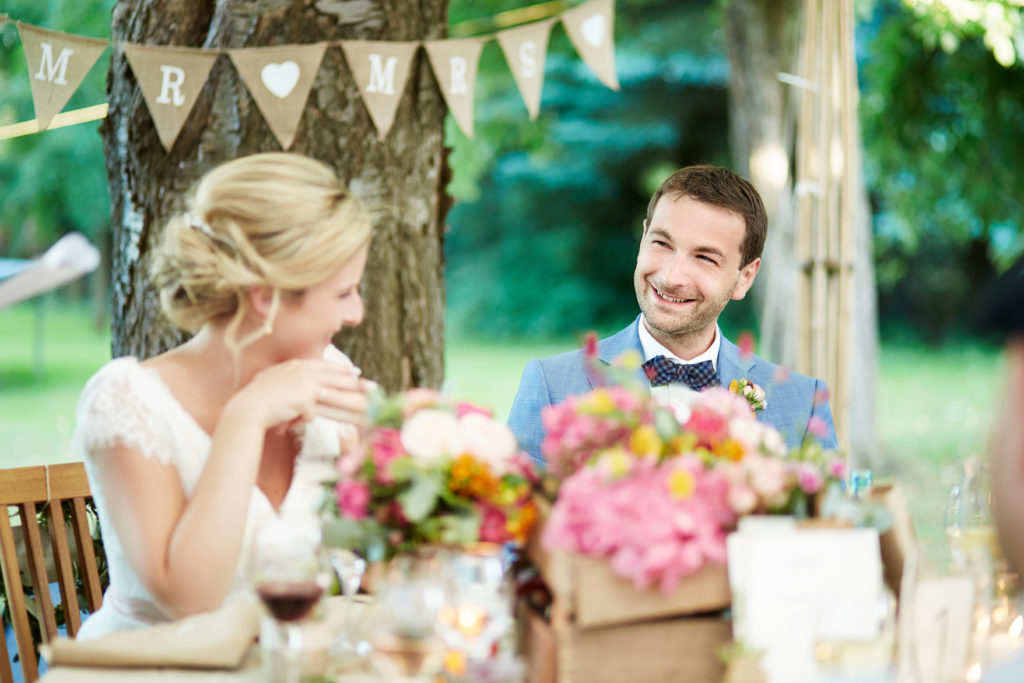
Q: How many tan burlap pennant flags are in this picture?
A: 7